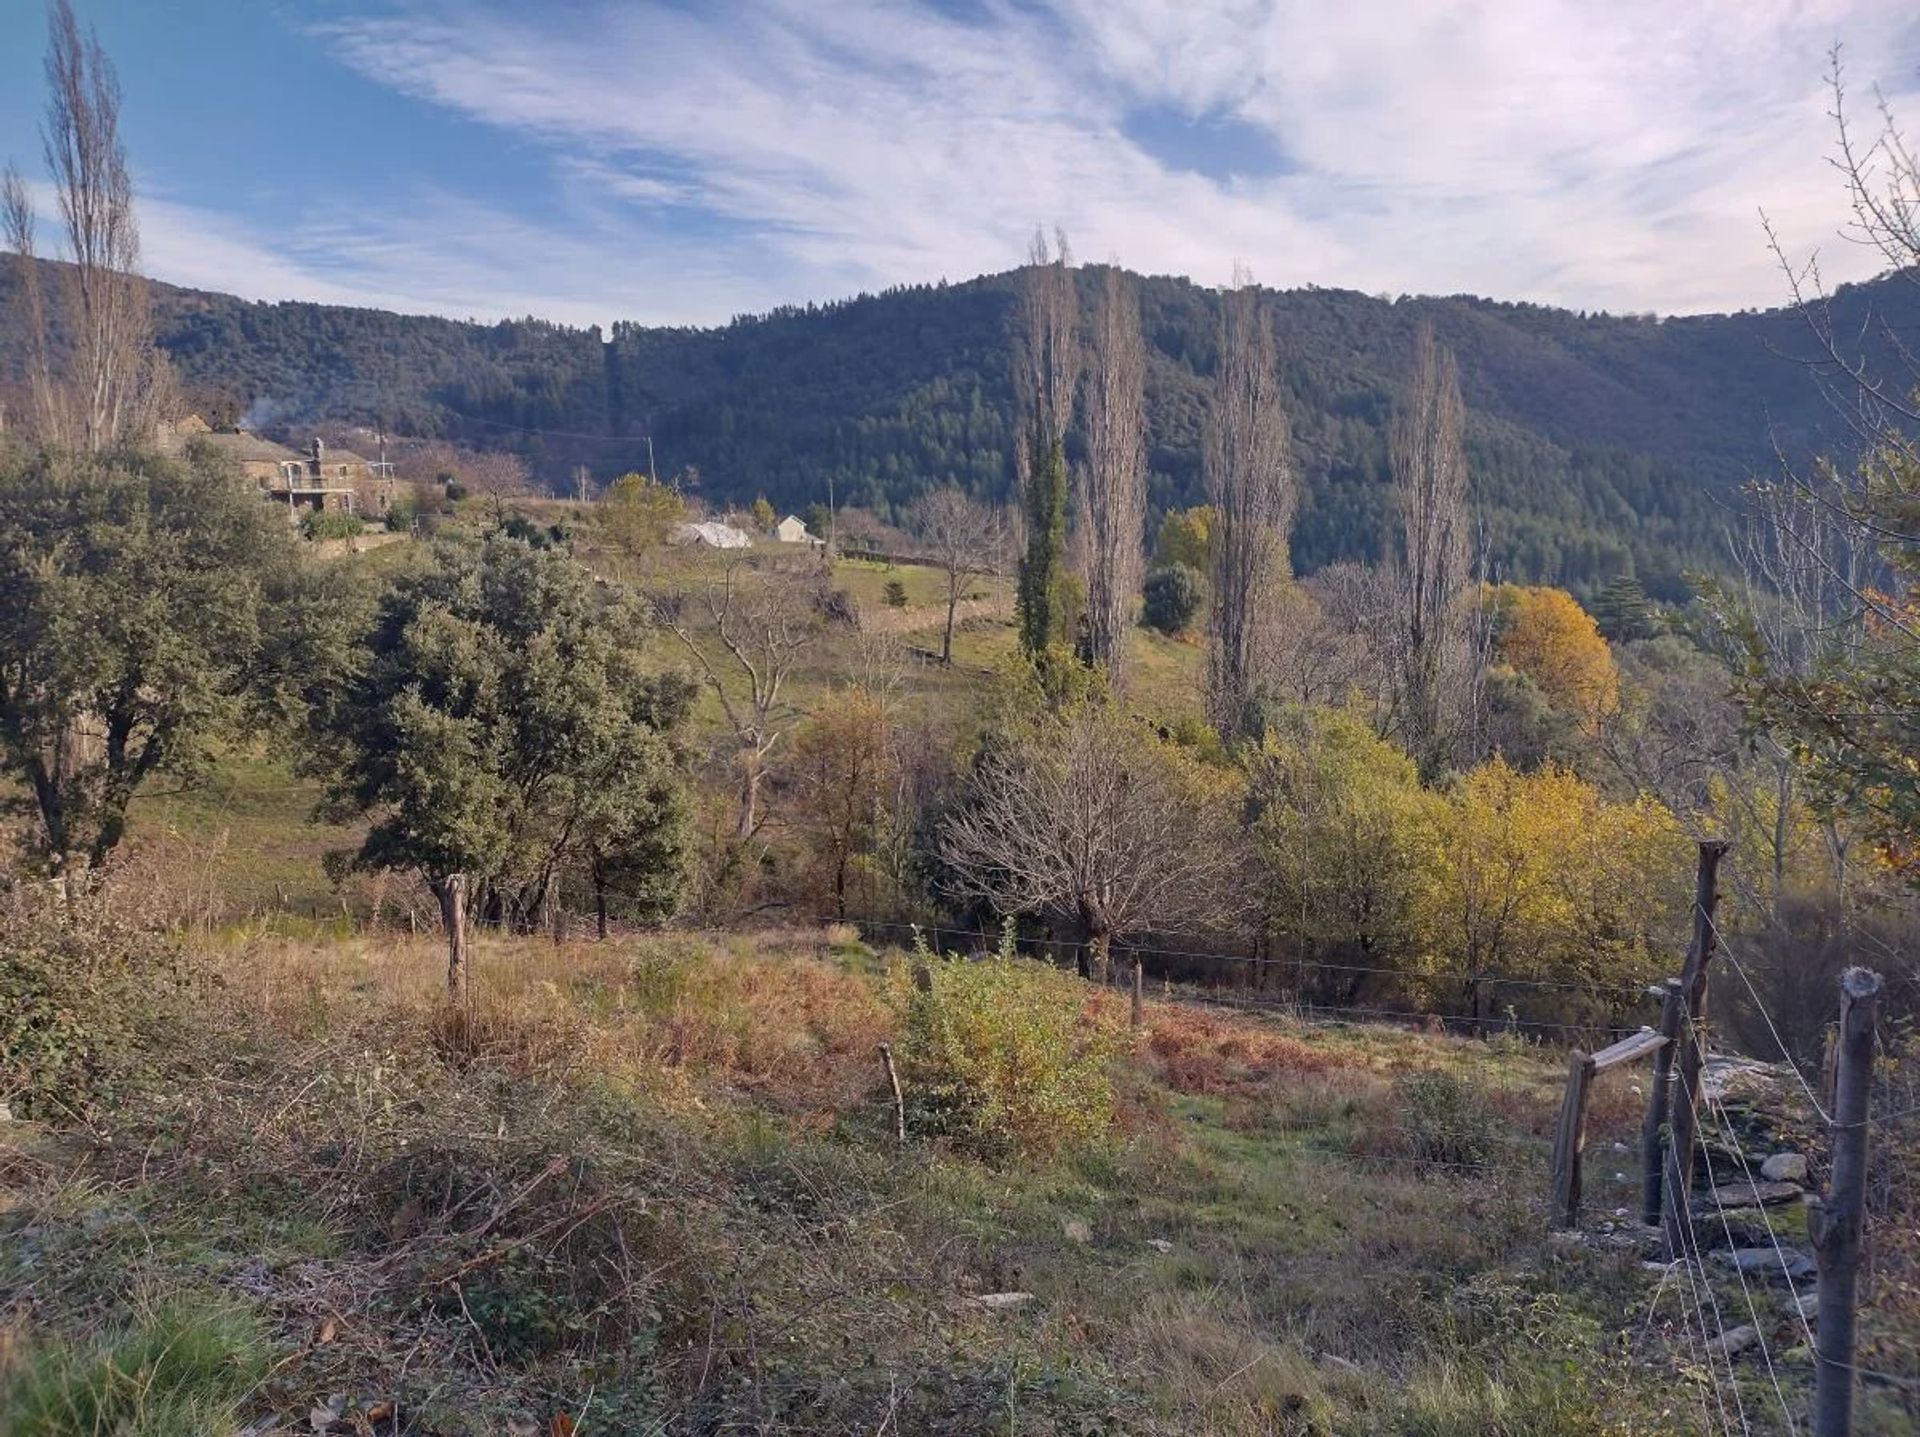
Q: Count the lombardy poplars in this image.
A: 6